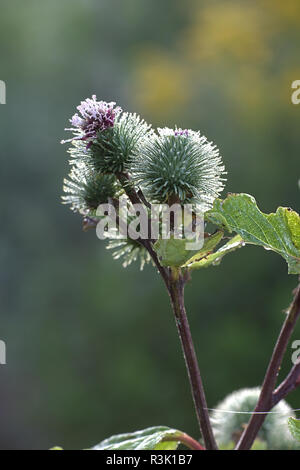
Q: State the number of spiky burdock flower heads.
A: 5